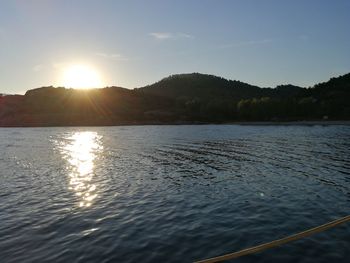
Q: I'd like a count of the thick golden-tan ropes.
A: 1